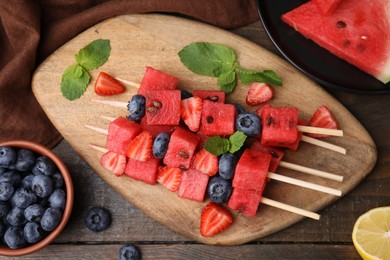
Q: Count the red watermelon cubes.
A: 15